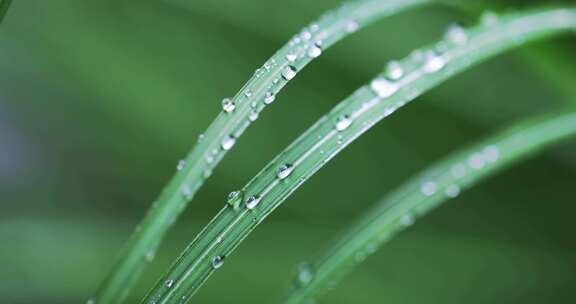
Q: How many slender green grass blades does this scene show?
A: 3